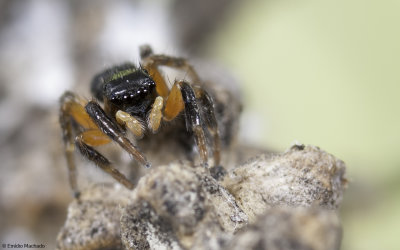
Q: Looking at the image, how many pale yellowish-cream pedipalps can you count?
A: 2